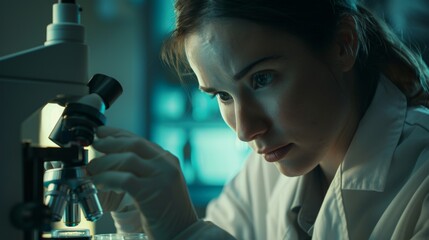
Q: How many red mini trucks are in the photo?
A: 0